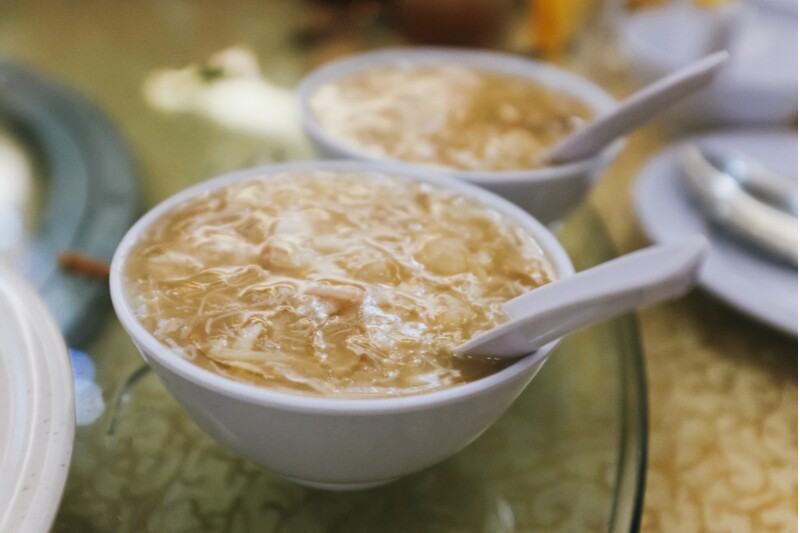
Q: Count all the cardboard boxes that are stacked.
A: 0